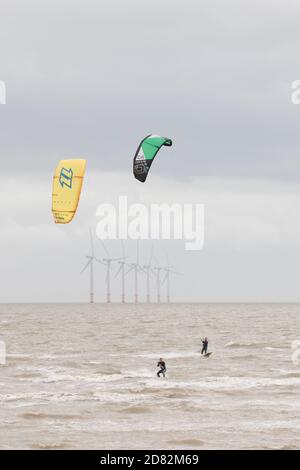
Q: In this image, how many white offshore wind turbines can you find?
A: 7